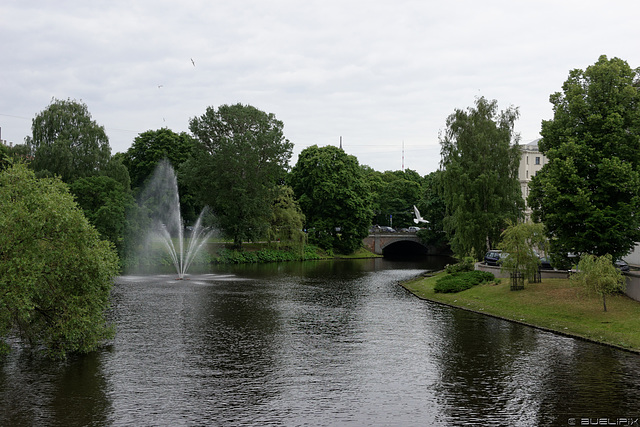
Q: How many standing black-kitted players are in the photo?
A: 0